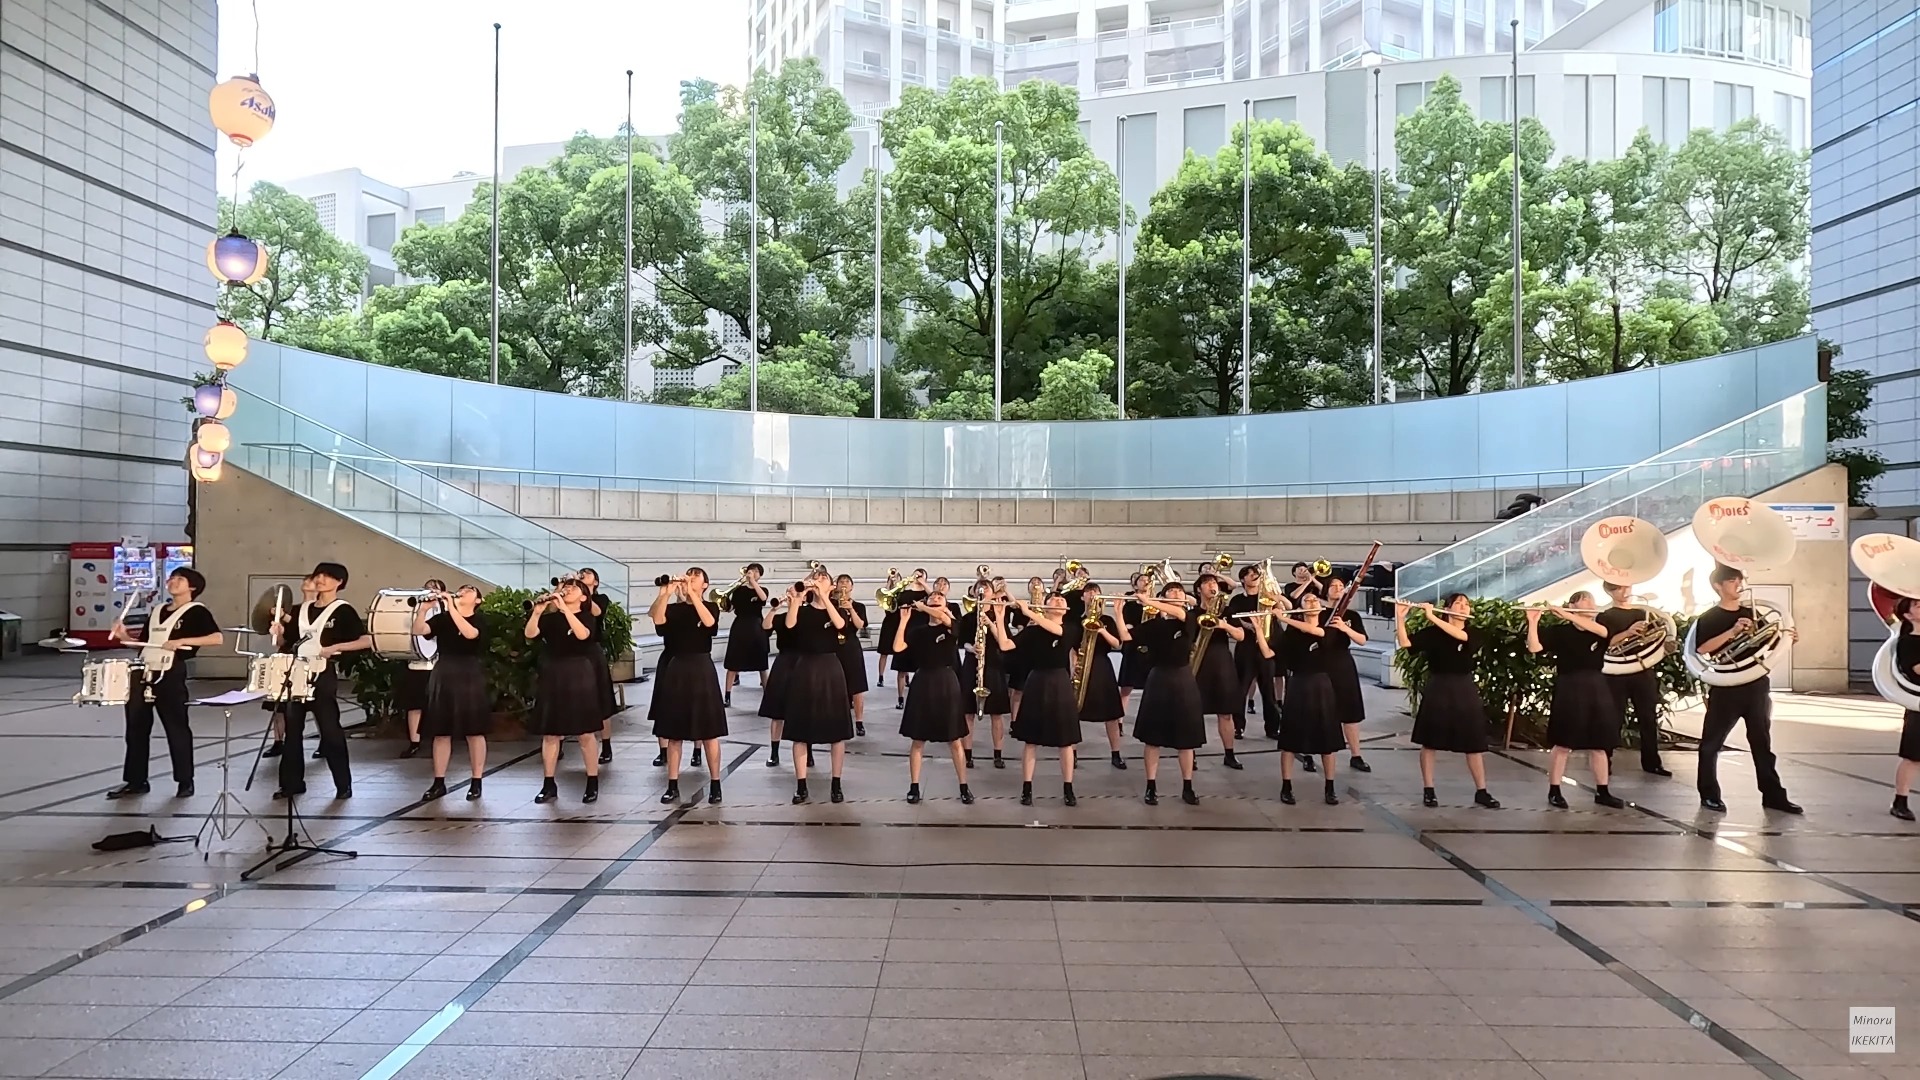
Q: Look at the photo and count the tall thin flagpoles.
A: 9